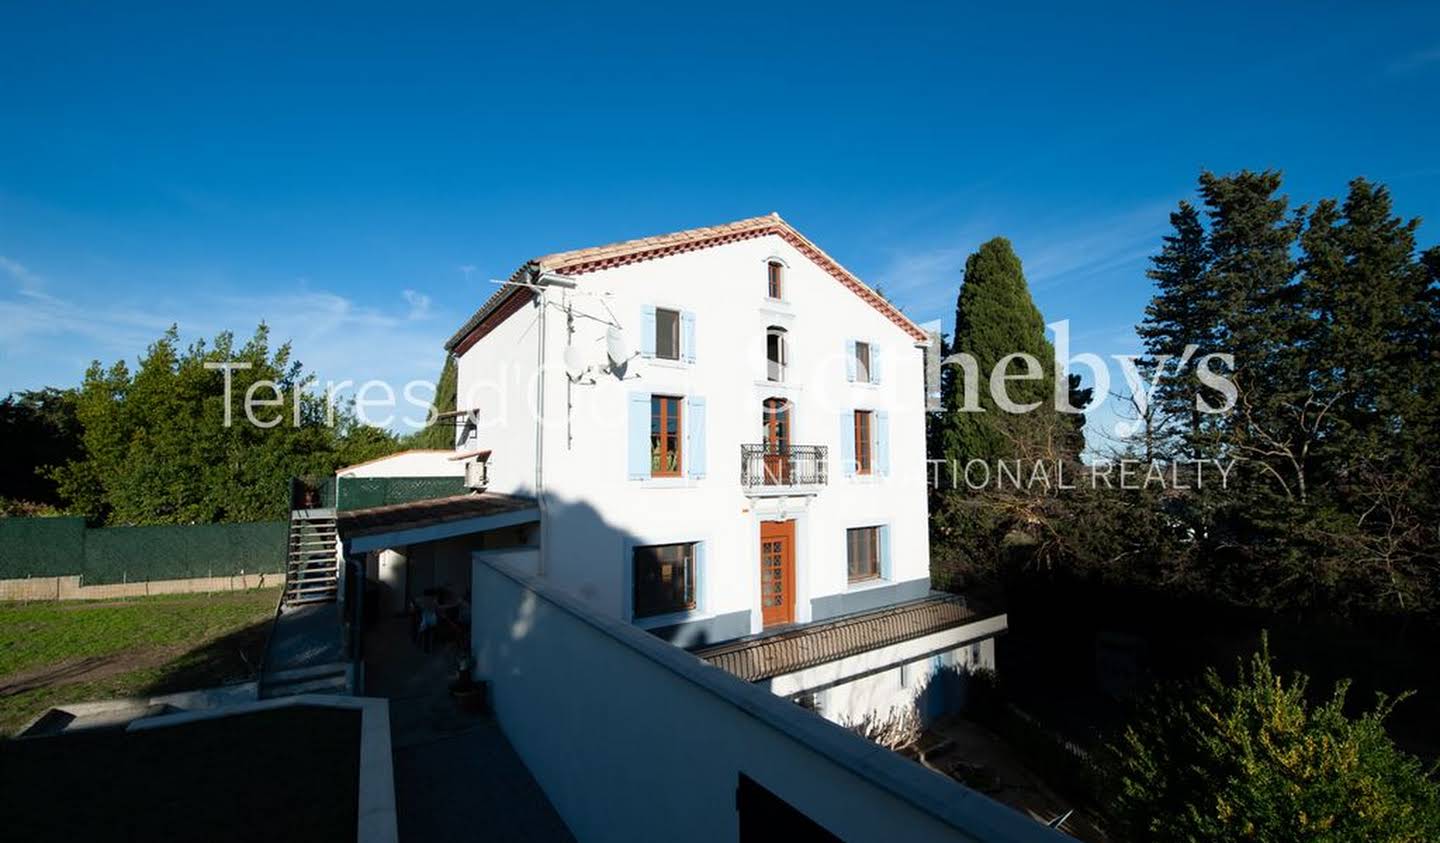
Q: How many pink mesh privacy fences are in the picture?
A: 0